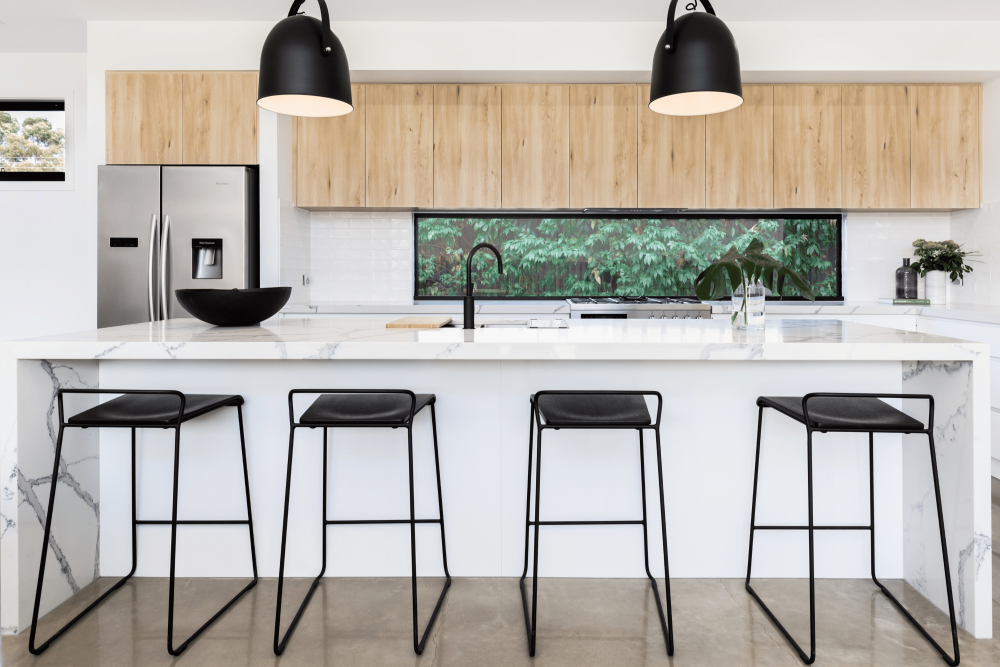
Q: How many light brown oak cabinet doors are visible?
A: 12